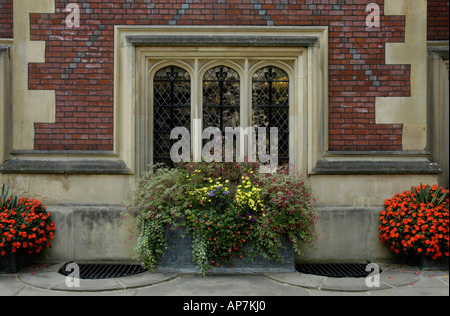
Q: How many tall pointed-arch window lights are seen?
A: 3